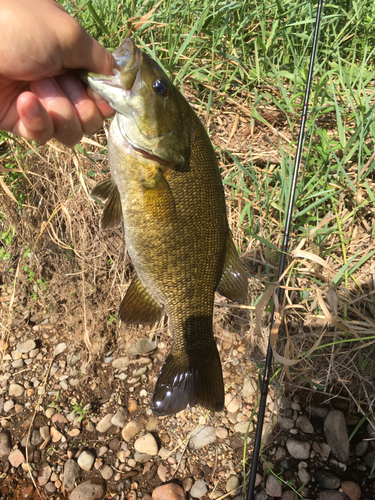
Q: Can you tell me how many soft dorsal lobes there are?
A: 1